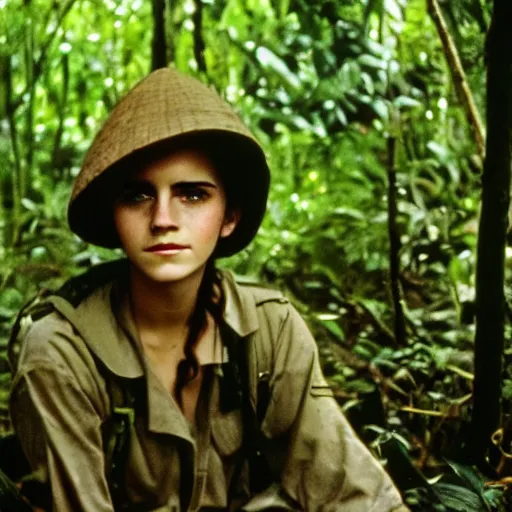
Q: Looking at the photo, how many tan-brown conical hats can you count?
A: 1